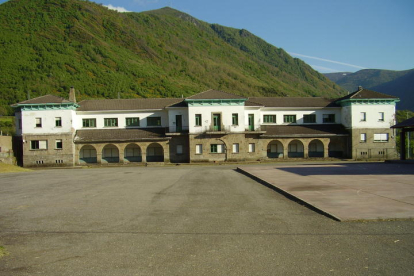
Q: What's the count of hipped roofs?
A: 3